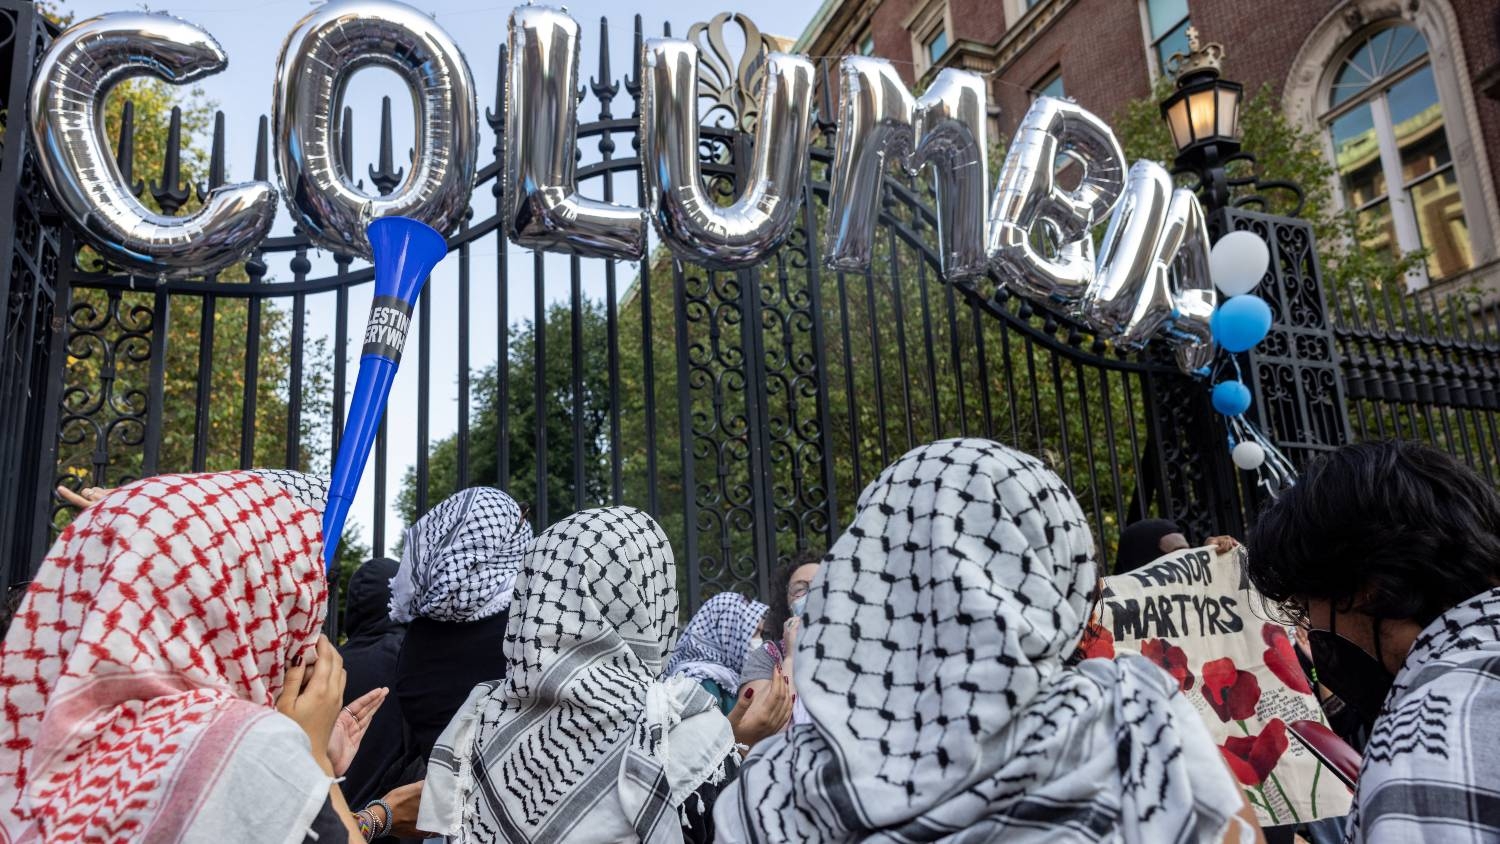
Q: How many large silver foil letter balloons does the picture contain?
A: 8